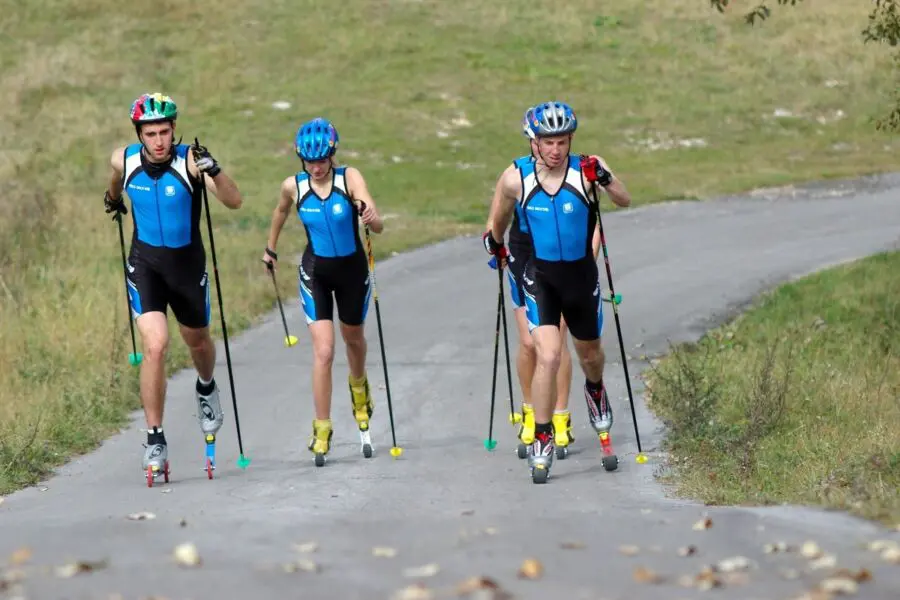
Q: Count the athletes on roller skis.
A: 4